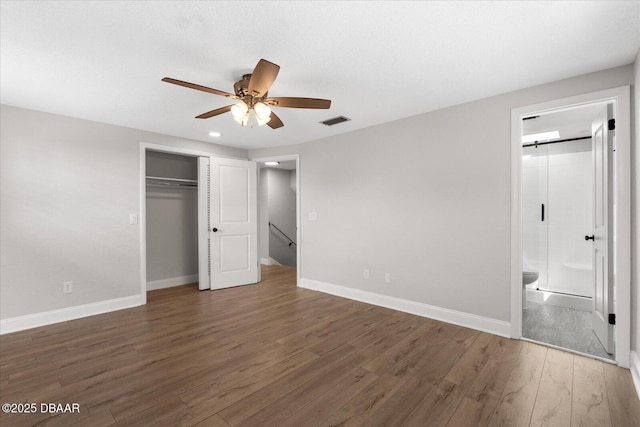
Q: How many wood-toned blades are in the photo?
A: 5